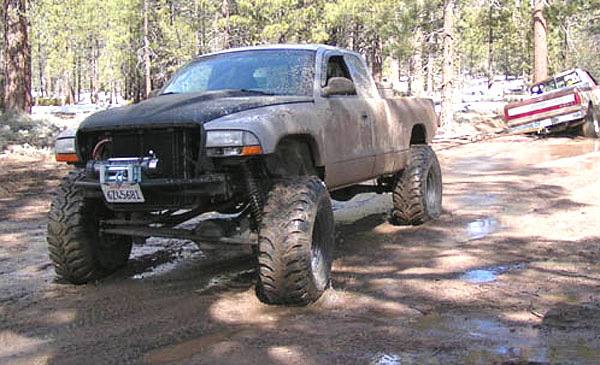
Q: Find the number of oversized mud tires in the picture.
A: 3